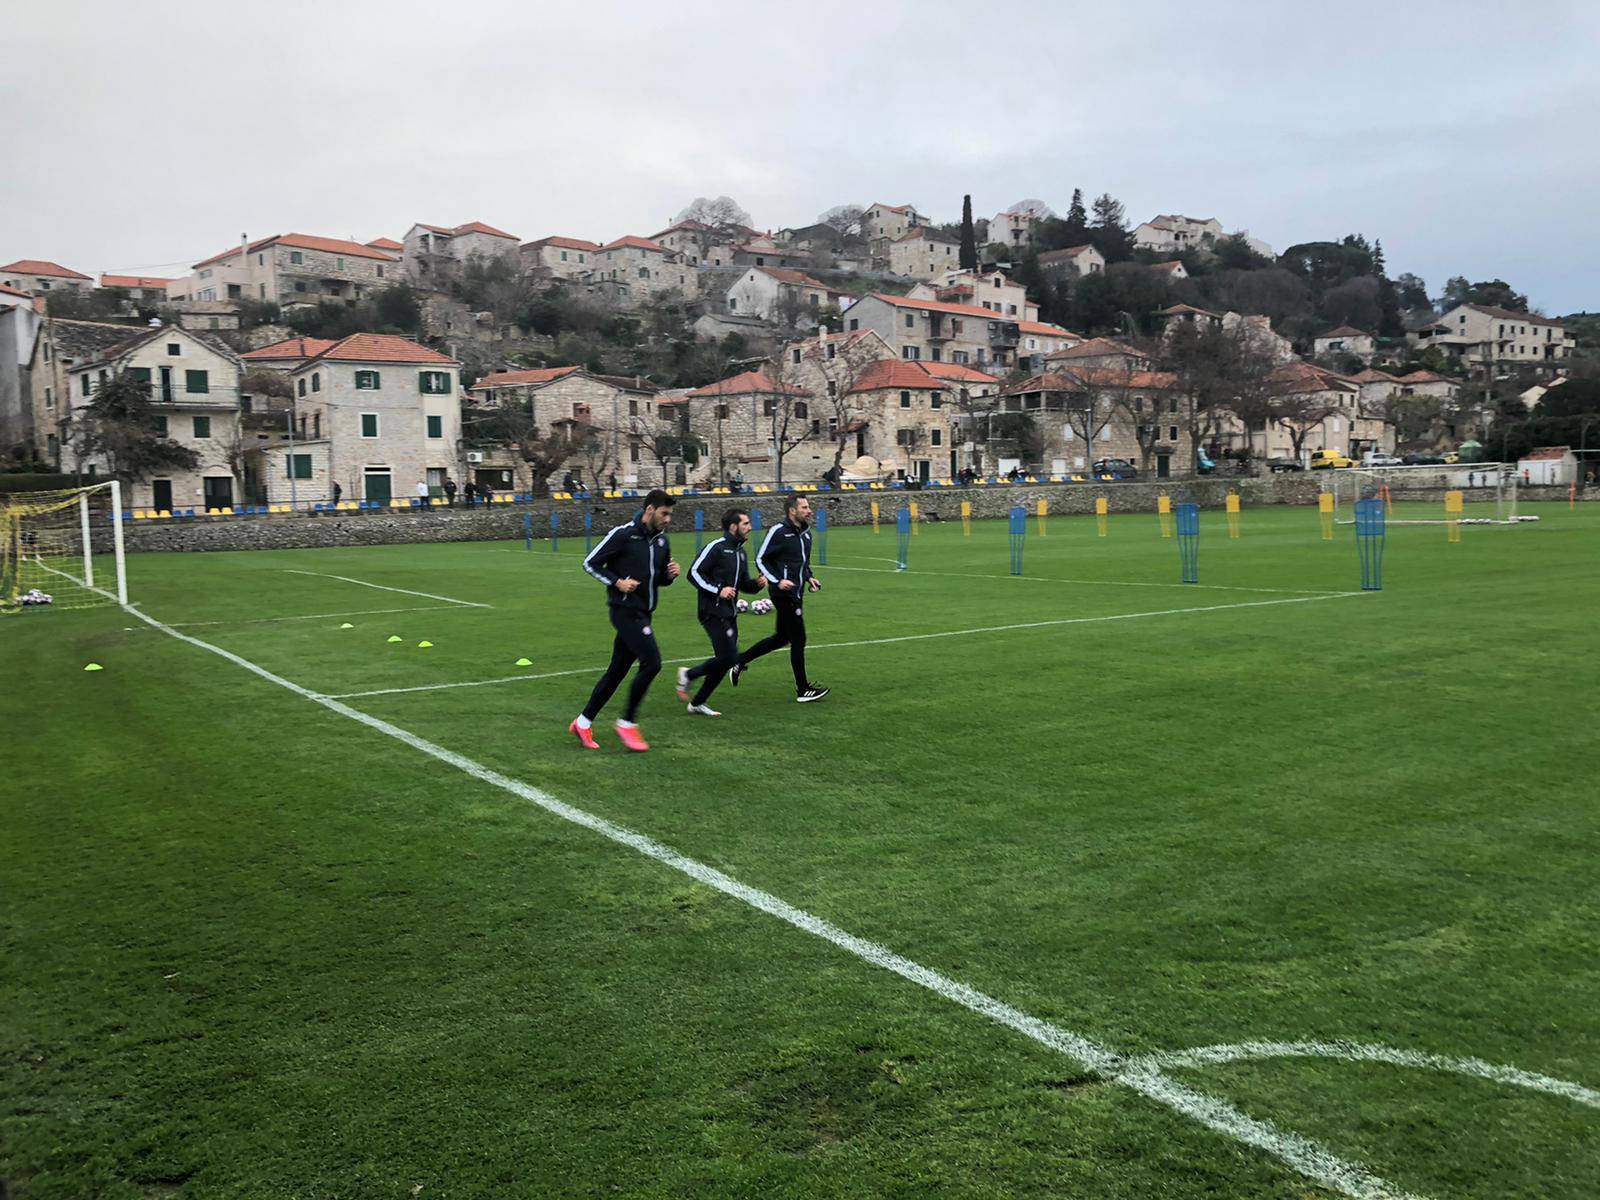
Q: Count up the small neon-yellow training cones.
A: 5